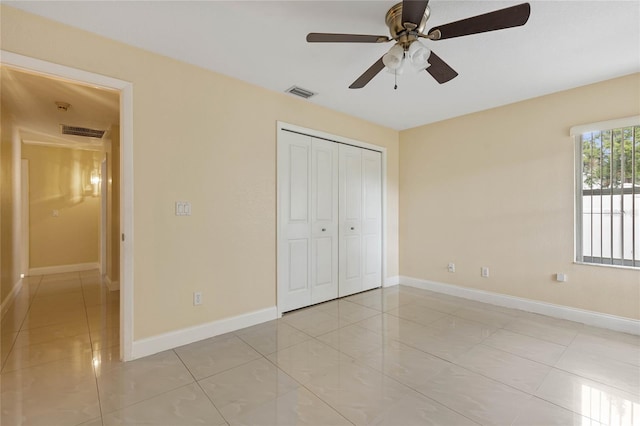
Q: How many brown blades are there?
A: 5